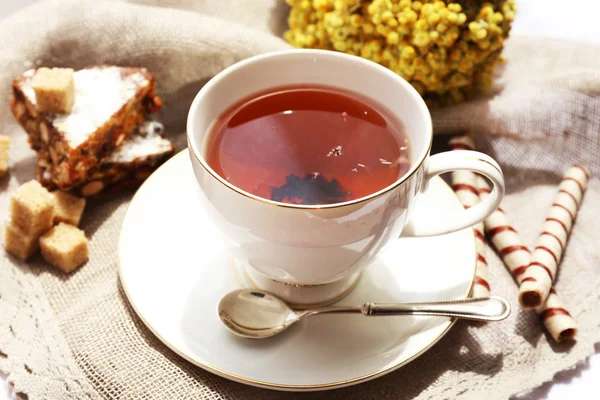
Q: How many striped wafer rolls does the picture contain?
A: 3